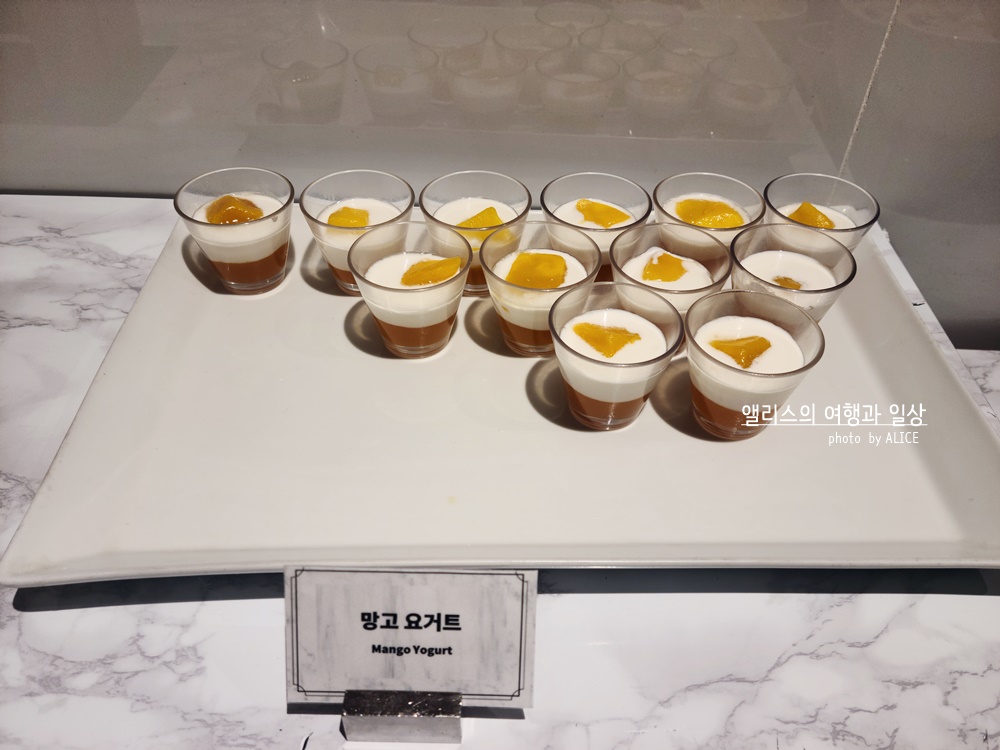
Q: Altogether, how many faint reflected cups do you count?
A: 12